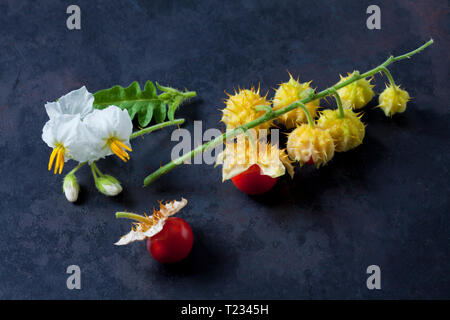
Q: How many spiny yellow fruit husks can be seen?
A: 6